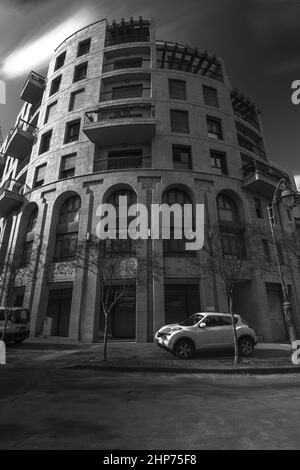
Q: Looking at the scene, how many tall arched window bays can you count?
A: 5